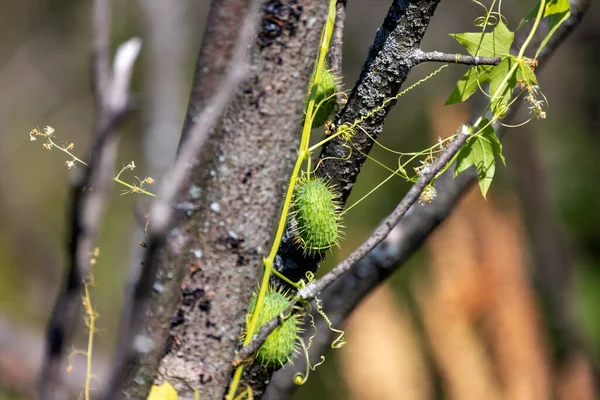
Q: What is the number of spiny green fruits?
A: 3